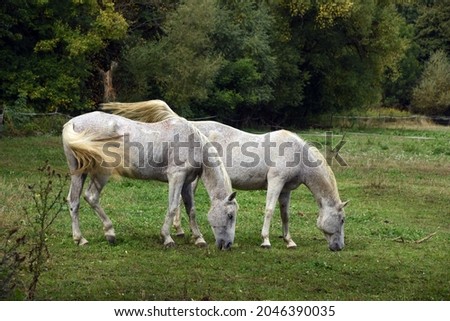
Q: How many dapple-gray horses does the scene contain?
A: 2